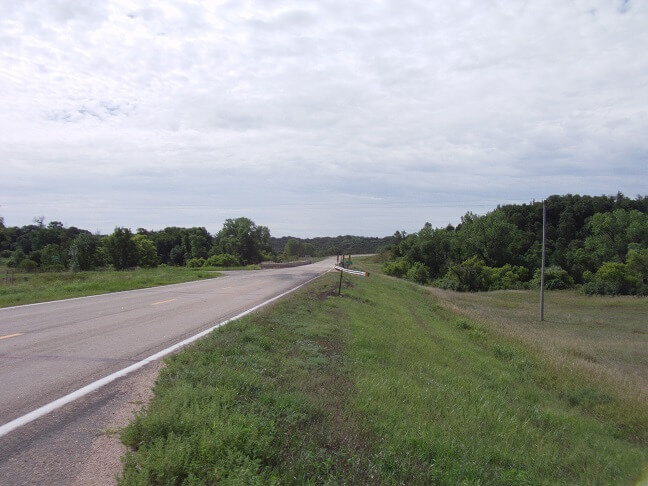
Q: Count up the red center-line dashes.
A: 0